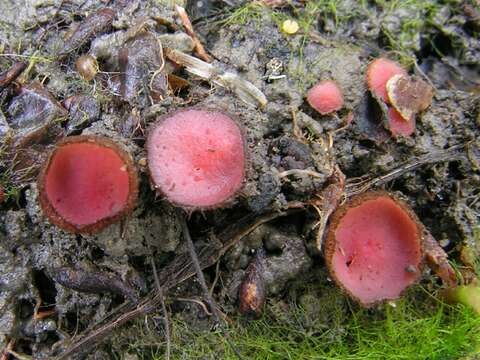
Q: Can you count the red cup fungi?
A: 6